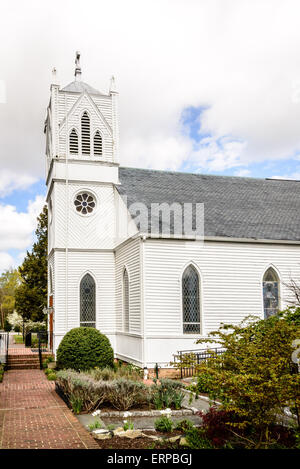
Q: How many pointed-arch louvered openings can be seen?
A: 3